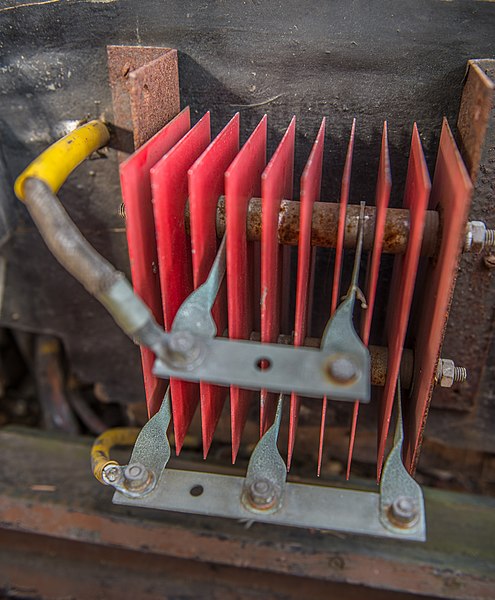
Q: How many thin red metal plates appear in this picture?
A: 10